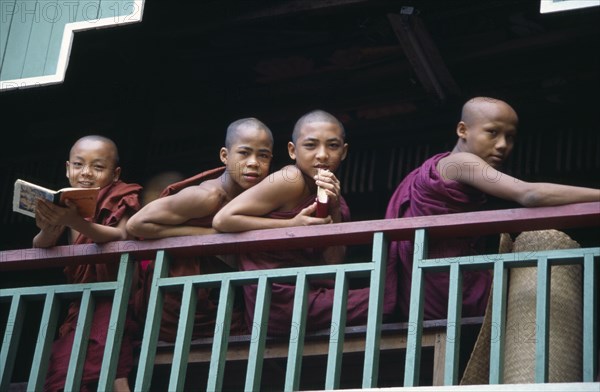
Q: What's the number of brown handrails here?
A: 1